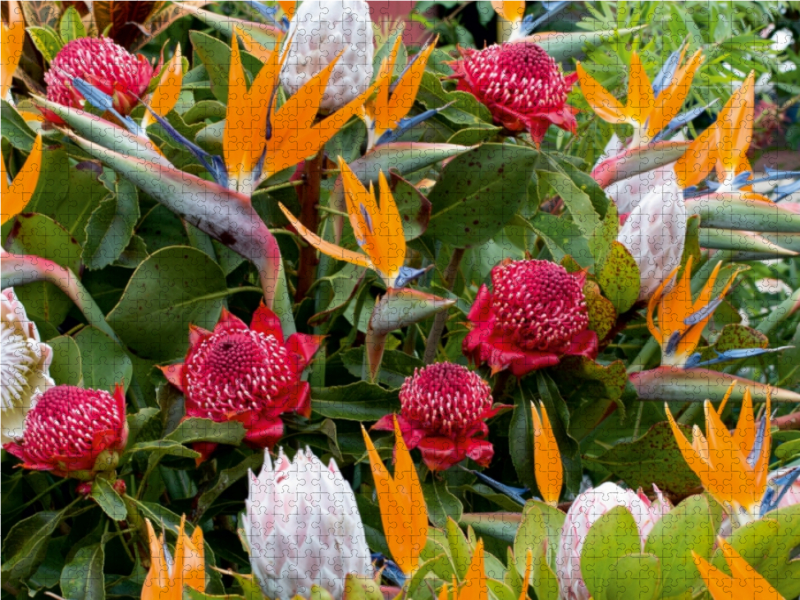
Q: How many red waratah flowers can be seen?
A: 6